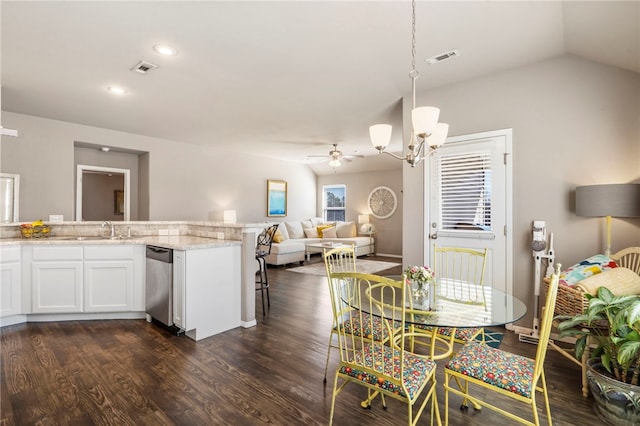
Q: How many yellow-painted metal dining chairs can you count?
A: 4